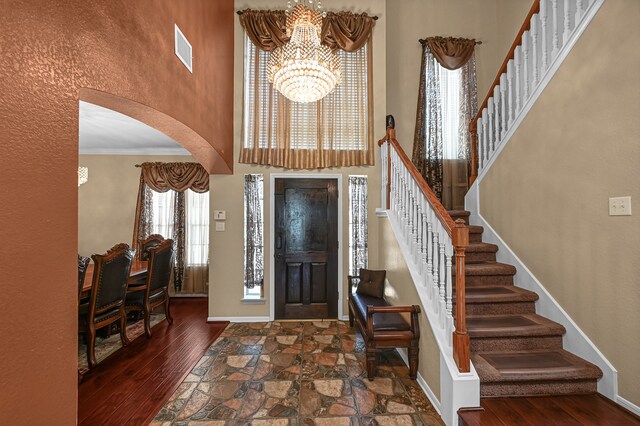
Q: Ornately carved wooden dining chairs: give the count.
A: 4